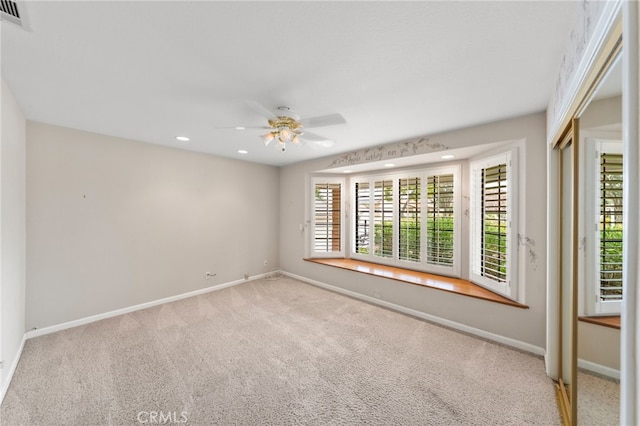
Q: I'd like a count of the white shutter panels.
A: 6